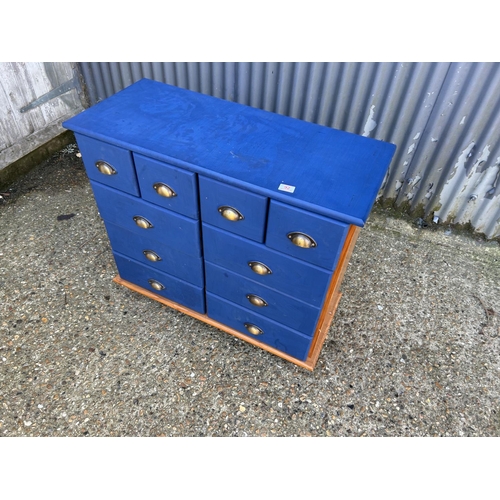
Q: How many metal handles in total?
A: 10